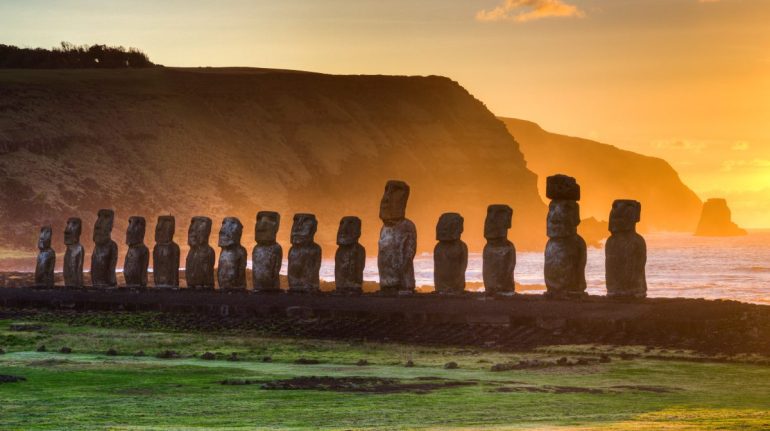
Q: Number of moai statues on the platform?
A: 15